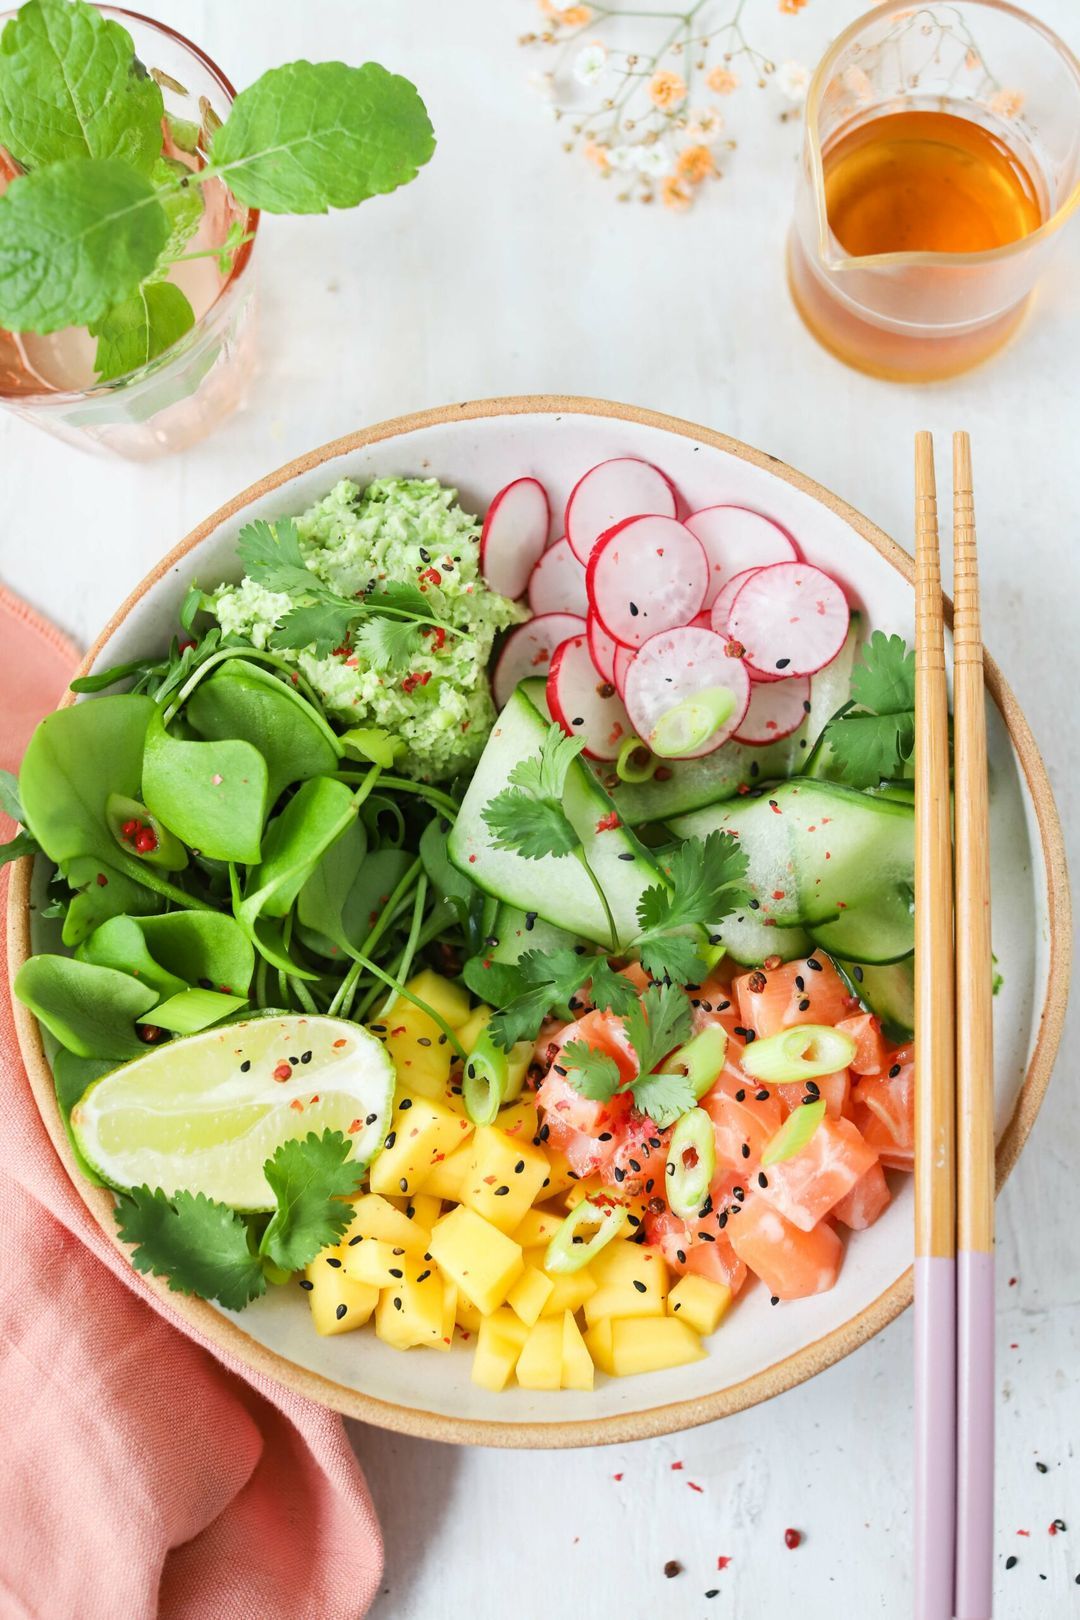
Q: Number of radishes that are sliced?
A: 13